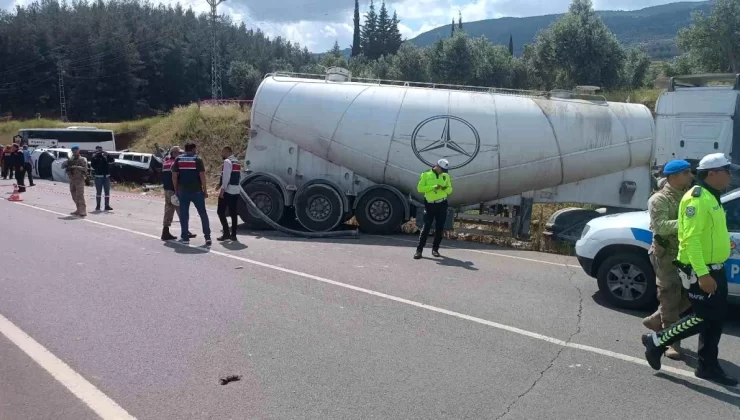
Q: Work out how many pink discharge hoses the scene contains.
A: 0